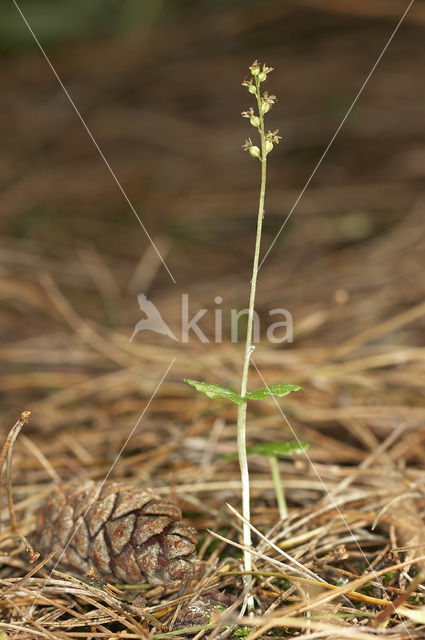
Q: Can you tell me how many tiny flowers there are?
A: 7